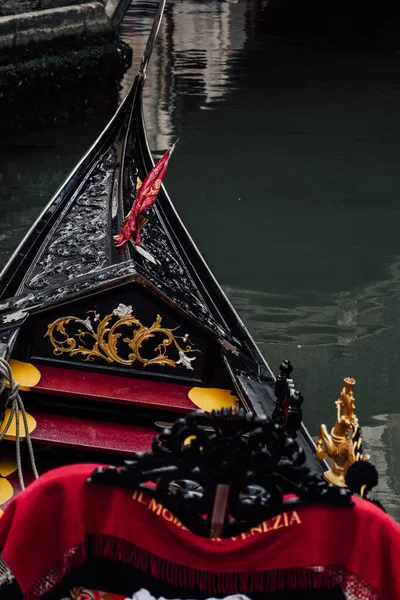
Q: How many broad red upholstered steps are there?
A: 2